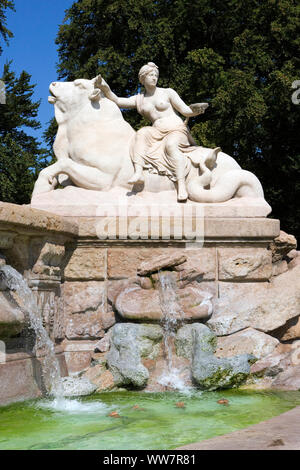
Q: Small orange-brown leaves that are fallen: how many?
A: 4